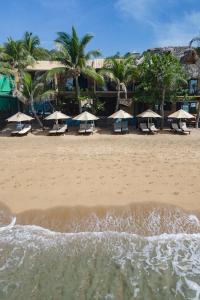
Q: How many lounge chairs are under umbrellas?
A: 12